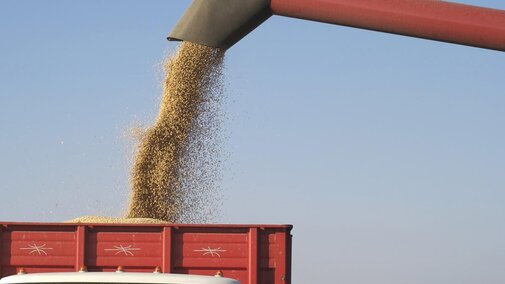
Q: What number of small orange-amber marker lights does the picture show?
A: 5